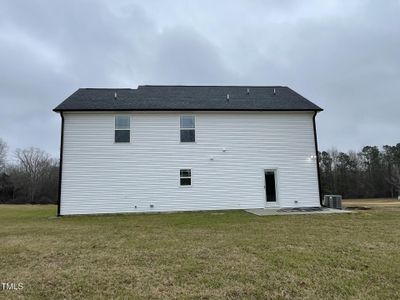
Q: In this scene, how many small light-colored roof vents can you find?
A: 4